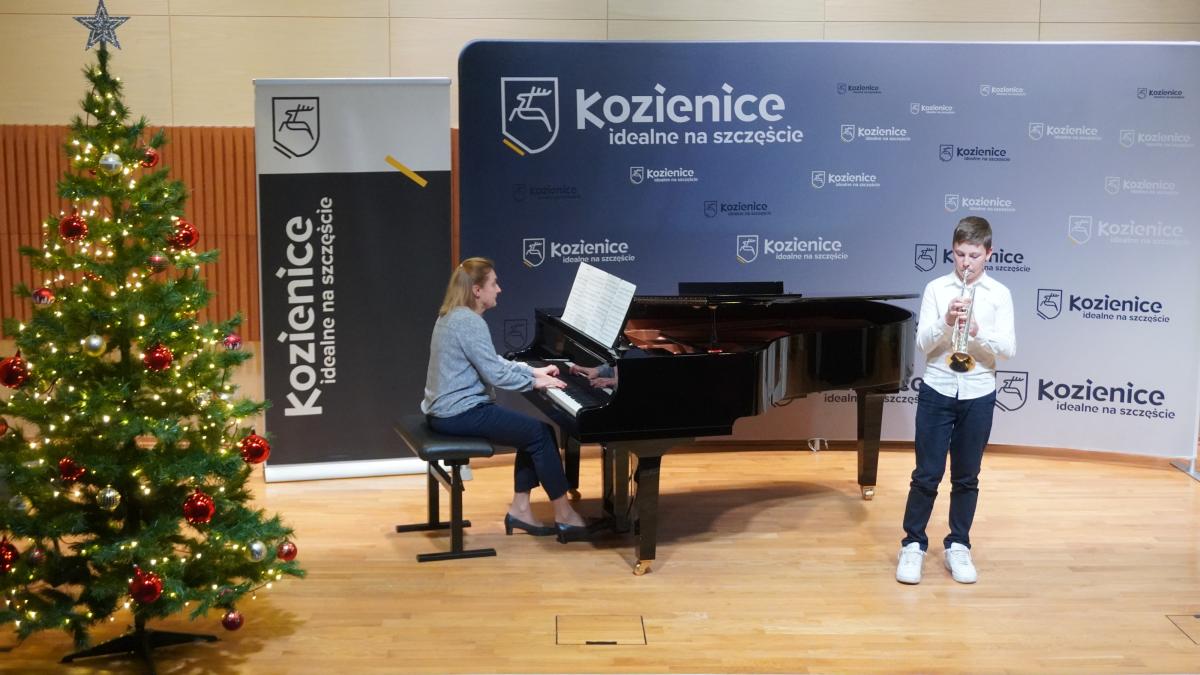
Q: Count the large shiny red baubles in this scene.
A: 9